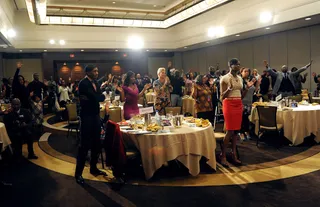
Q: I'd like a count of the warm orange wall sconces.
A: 3